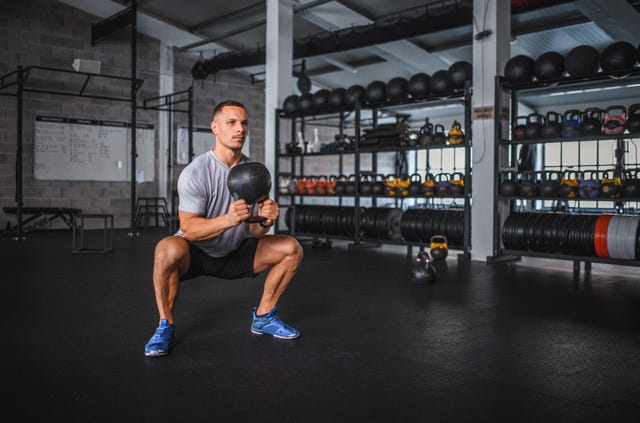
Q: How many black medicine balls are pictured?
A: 14